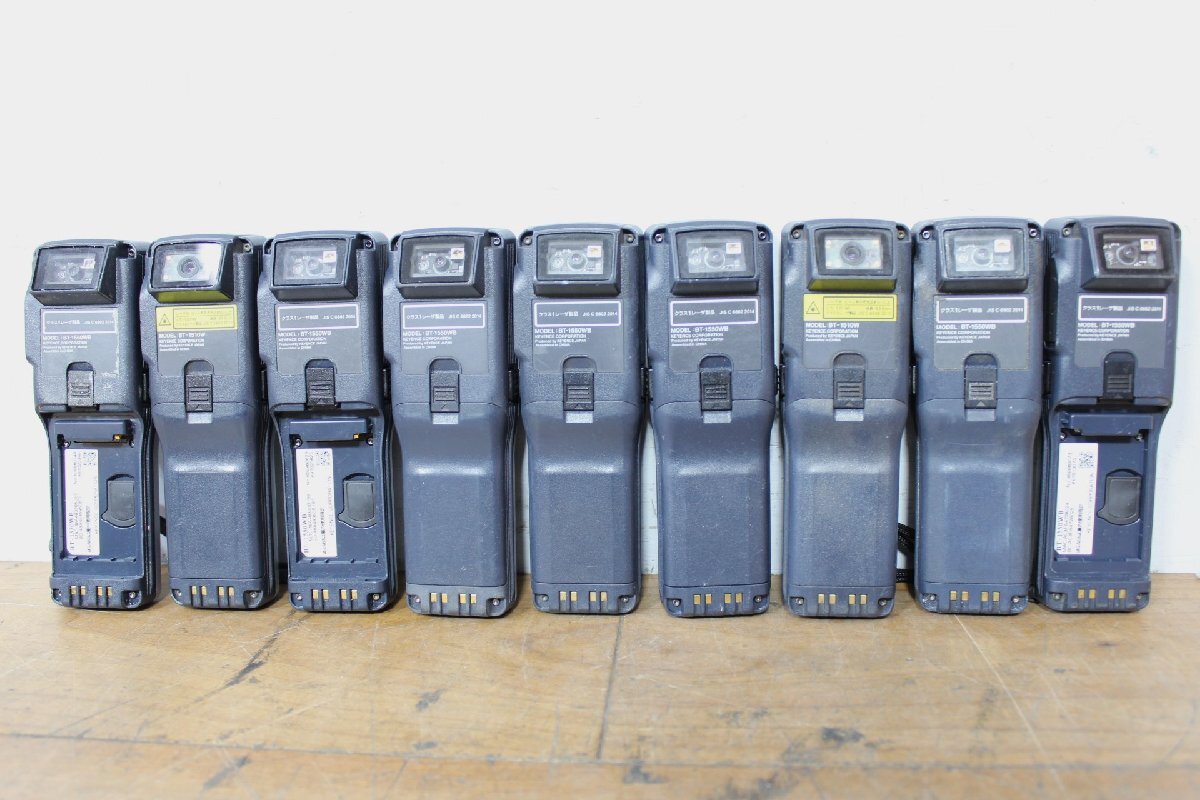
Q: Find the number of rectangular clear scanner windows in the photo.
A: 9